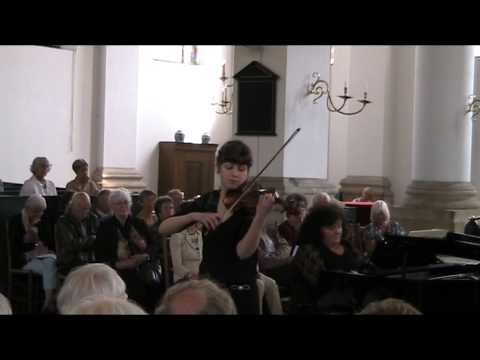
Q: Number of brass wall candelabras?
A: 3